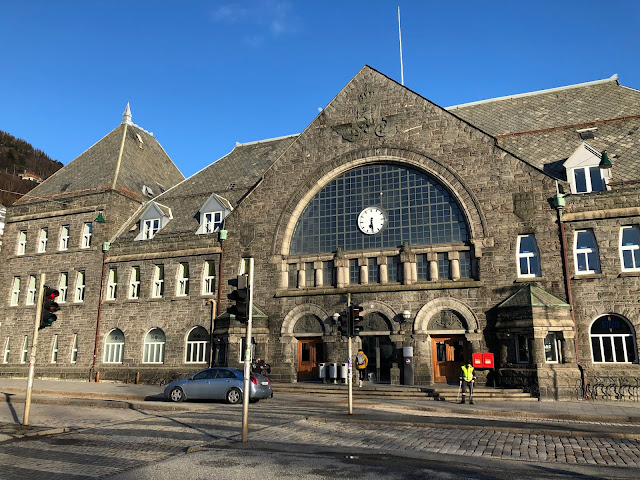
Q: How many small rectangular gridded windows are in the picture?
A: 9